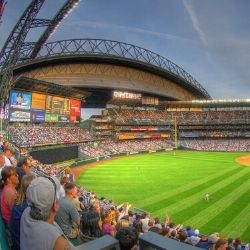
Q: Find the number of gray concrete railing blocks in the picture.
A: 2